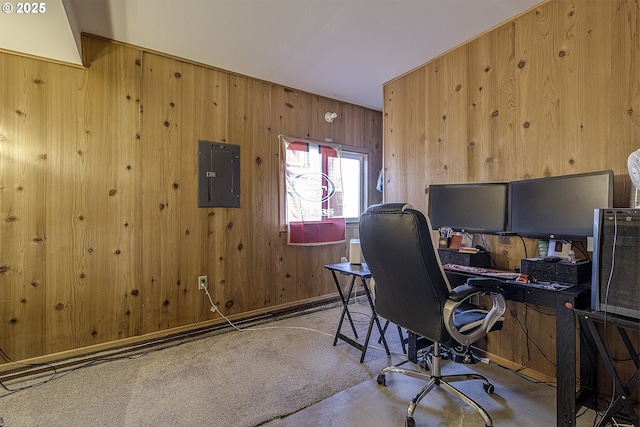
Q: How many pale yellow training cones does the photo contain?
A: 0